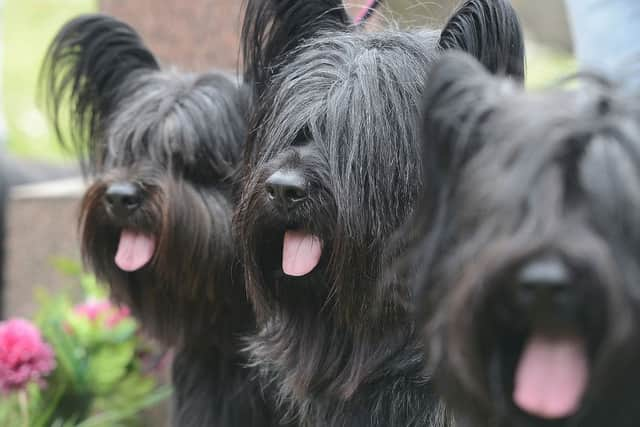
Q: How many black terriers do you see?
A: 3